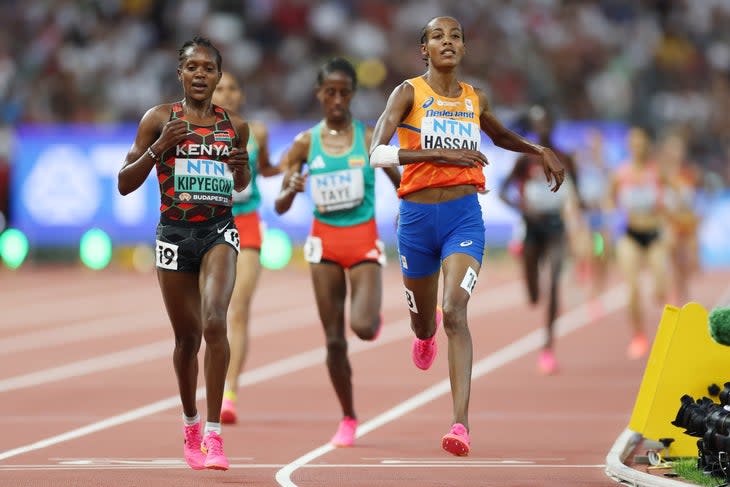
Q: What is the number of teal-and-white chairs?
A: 0